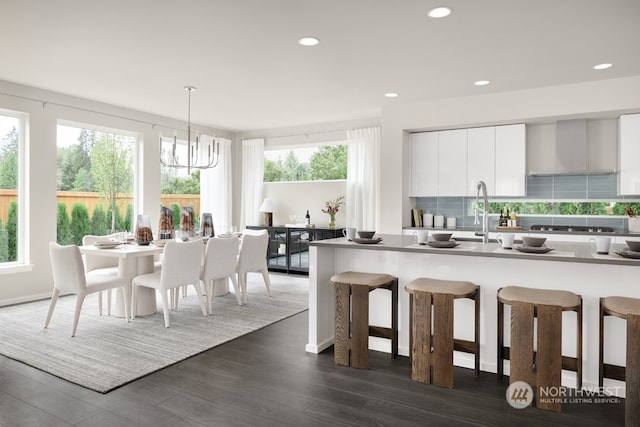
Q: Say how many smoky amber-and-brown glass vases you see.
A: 4